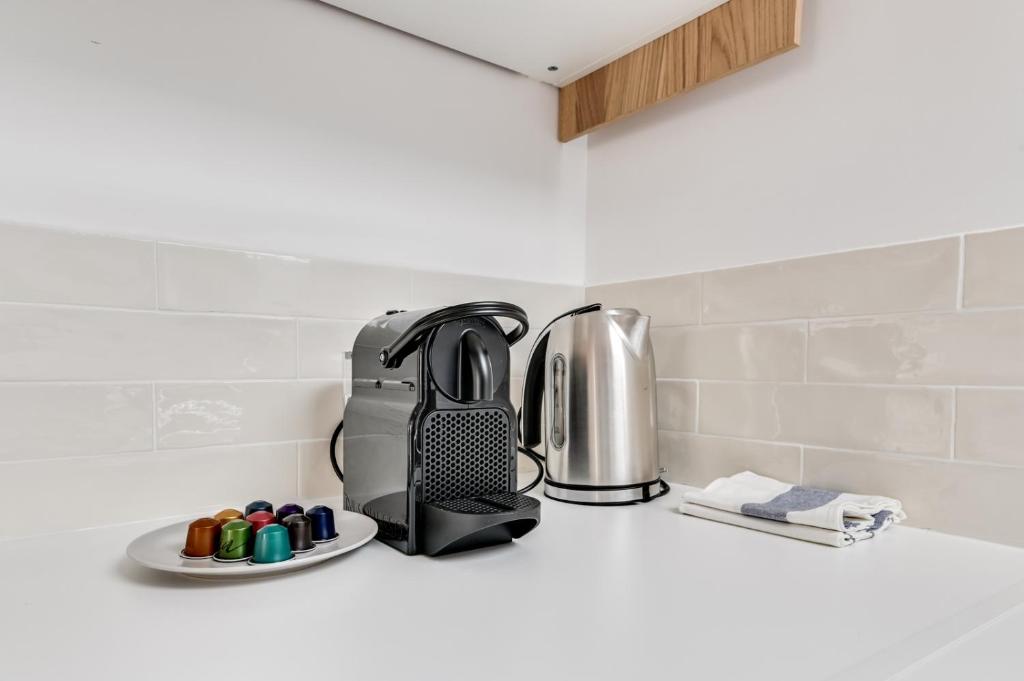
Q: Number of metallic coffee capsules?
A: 9